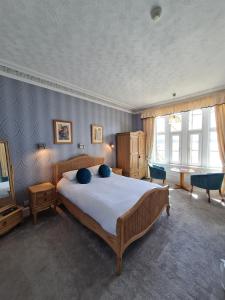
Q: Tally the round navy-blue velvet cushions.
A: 2